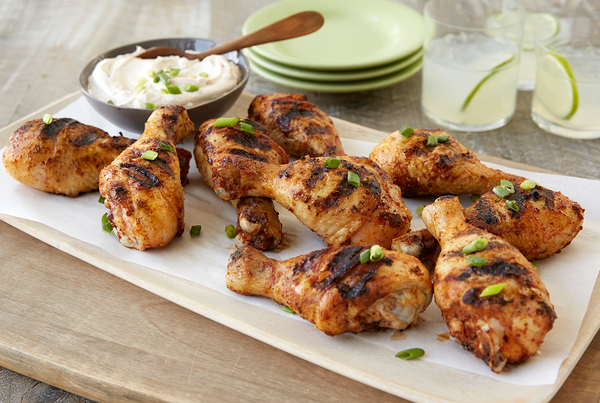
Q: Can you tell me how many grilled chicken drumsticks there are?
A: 9